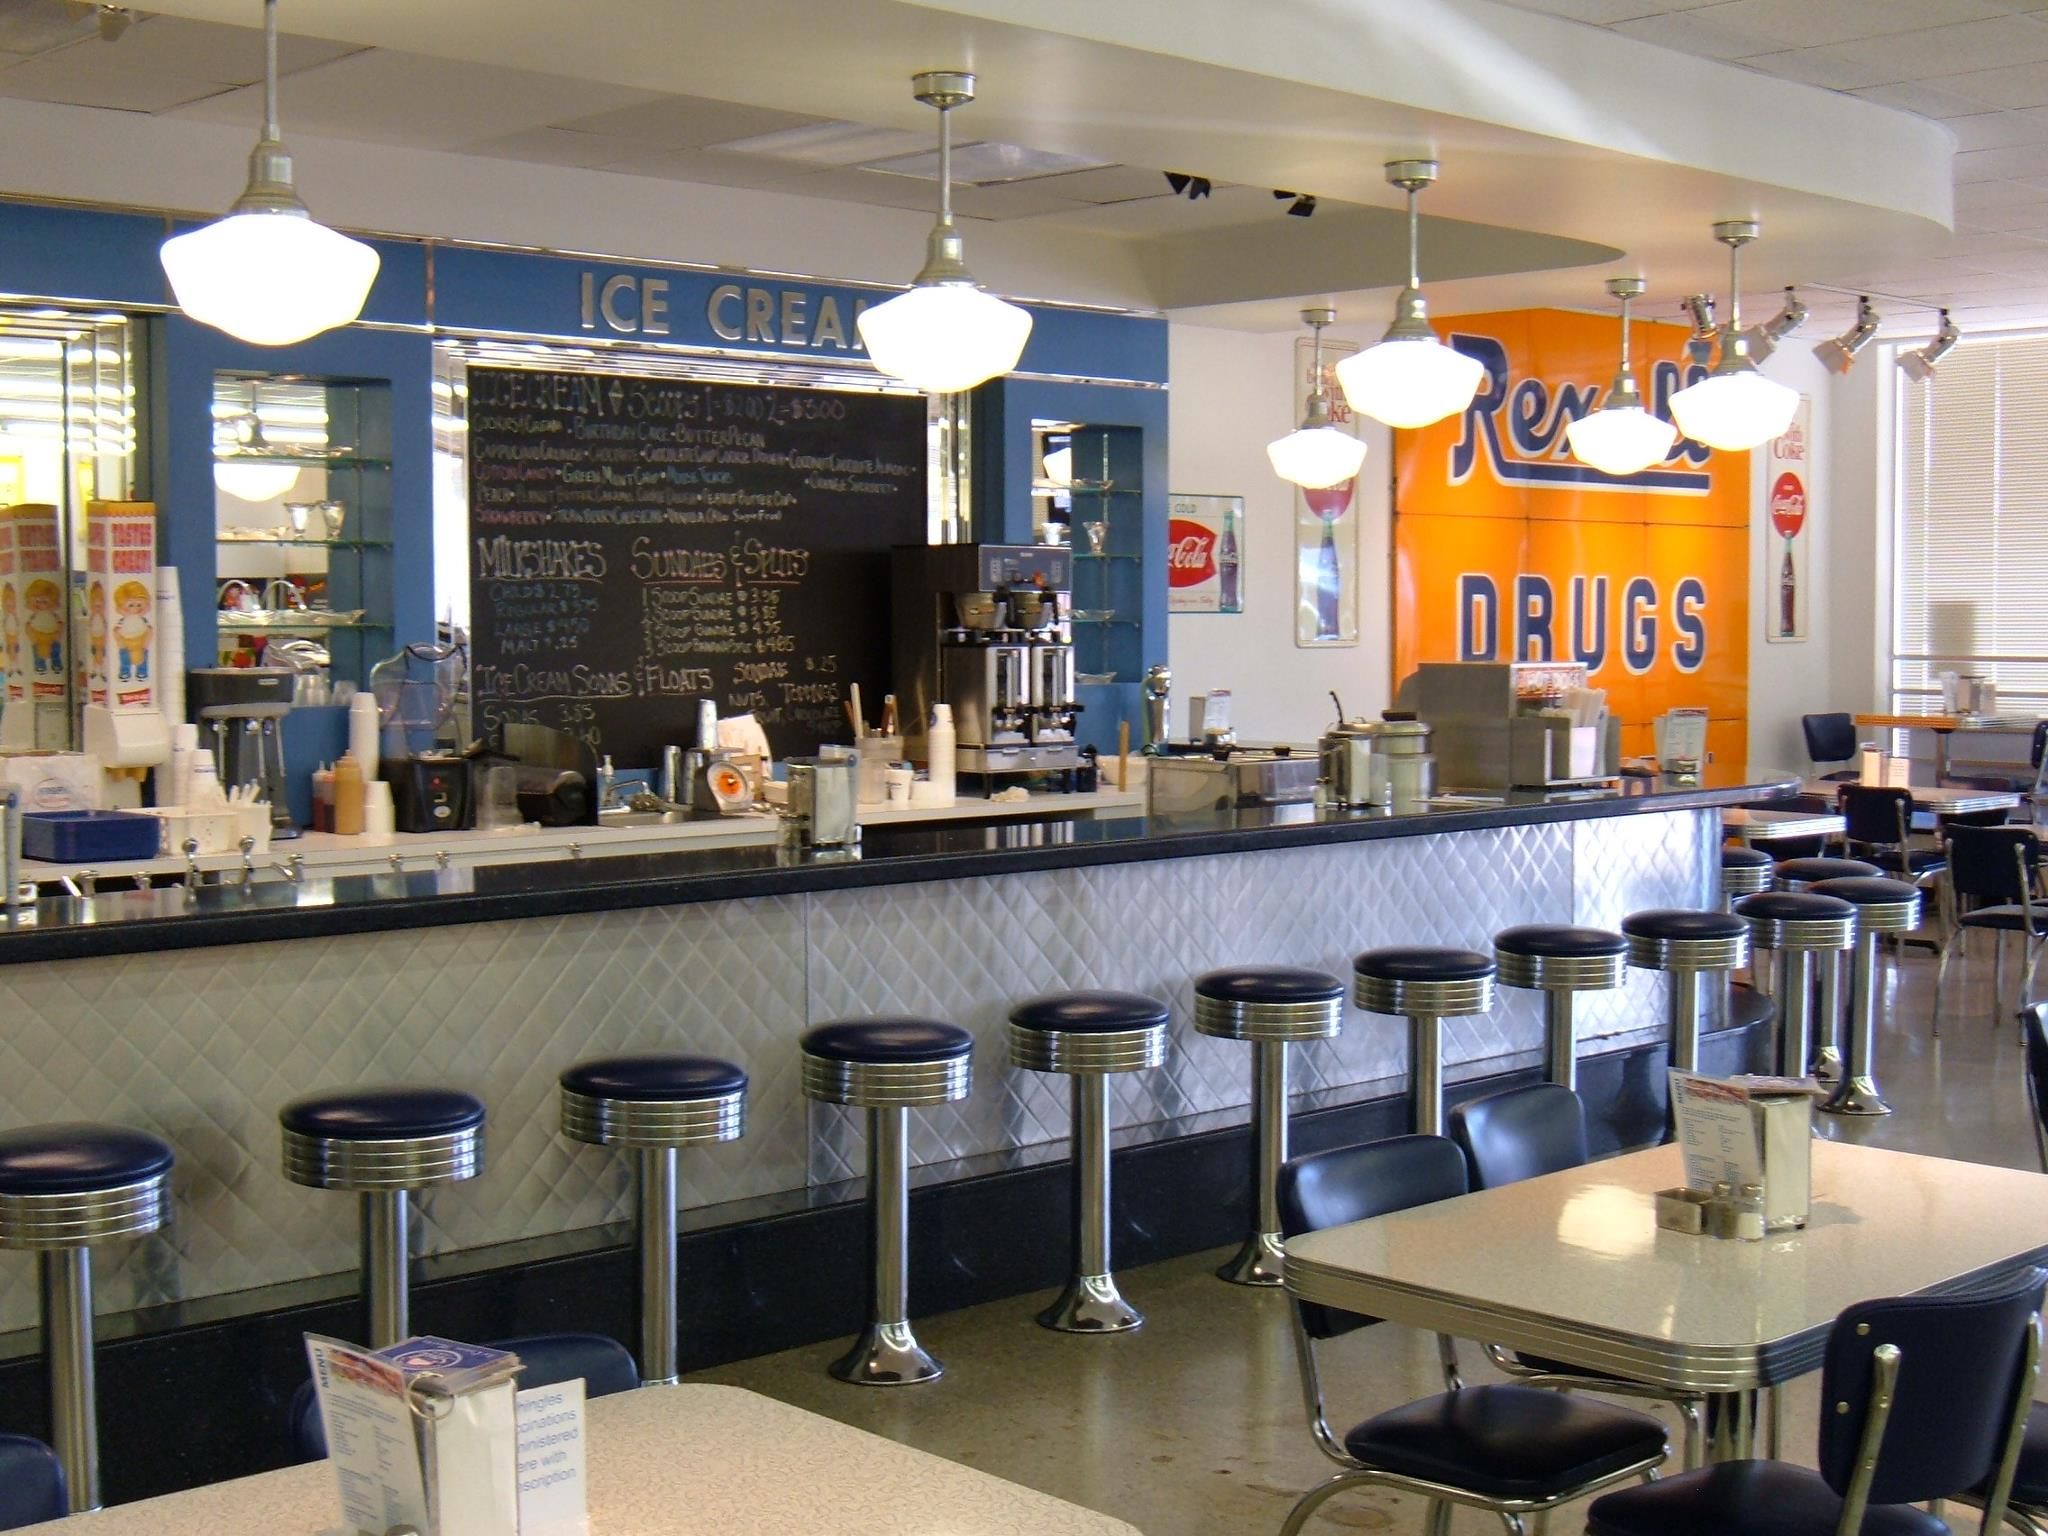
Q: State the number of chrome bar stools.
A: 13